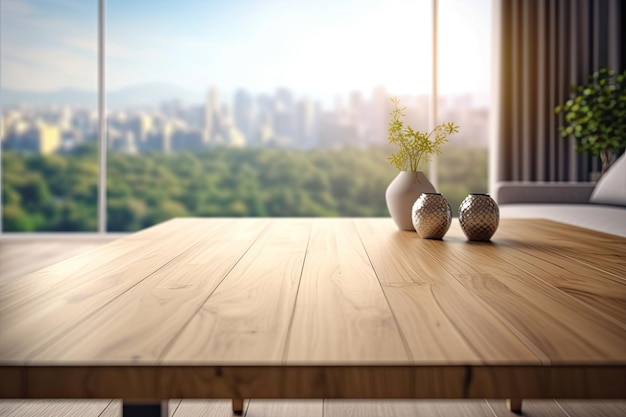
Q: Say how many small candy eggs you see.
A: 0